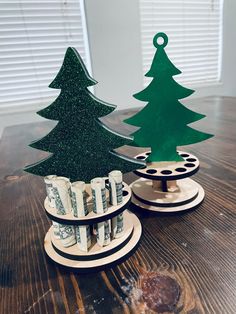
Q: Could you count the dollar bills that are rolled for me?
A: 5